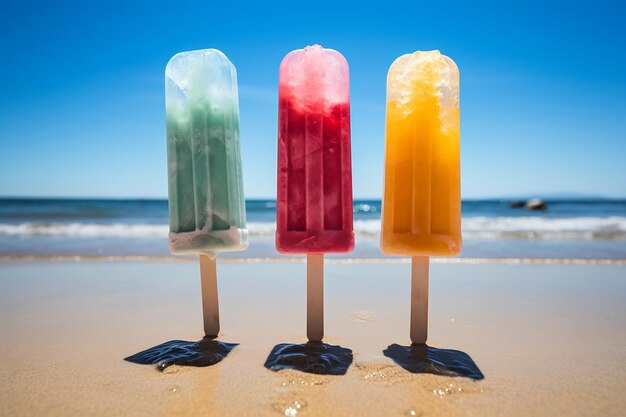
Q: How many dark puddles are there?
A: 3